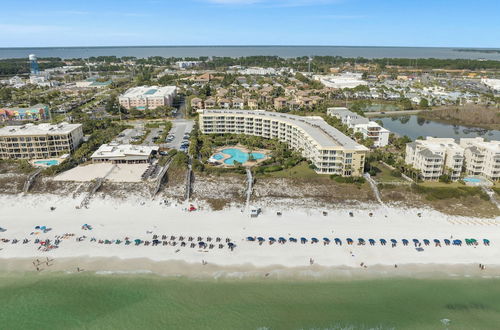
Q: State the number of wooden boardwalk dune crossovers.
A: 7